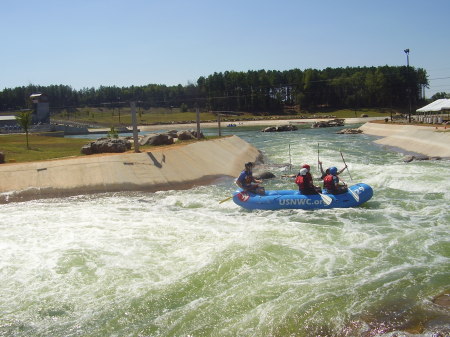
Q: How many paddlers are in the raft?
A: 5